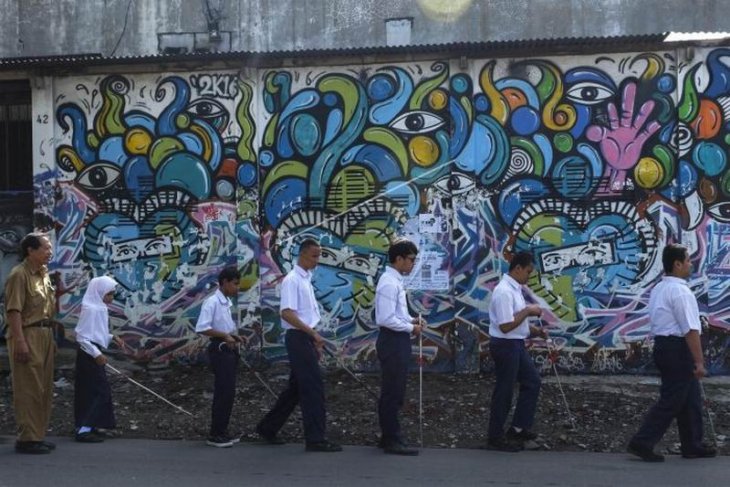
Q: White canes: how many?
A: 6